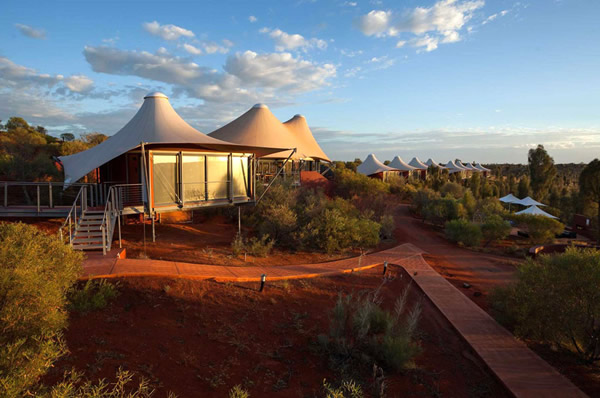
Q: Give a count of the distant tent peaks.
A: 8